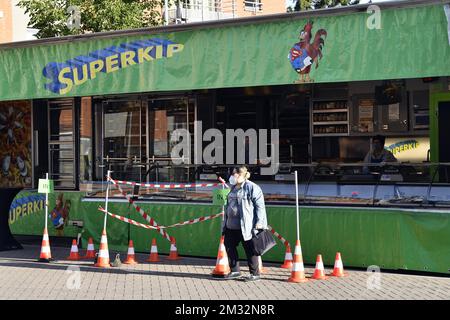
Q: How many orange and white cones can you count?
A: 13